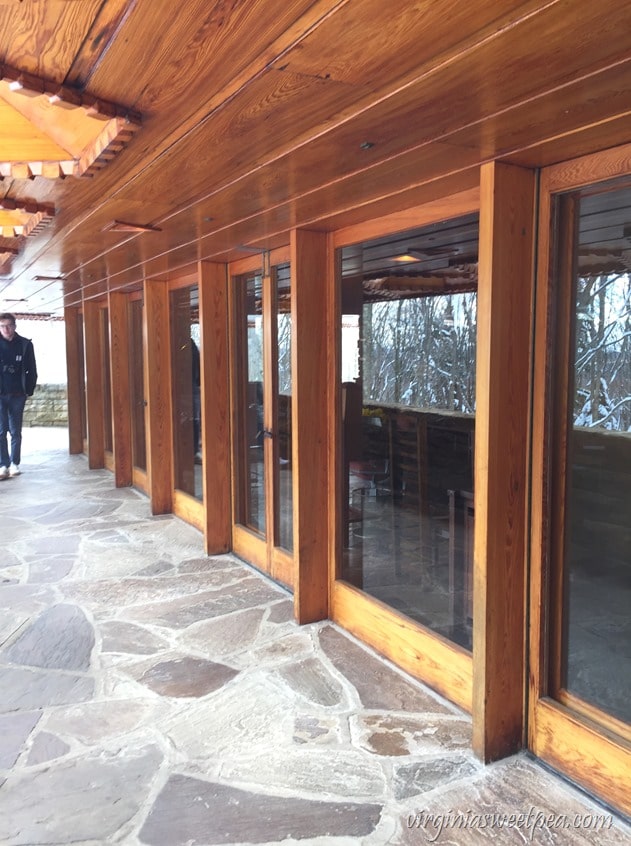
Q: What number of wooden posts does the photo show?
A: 7